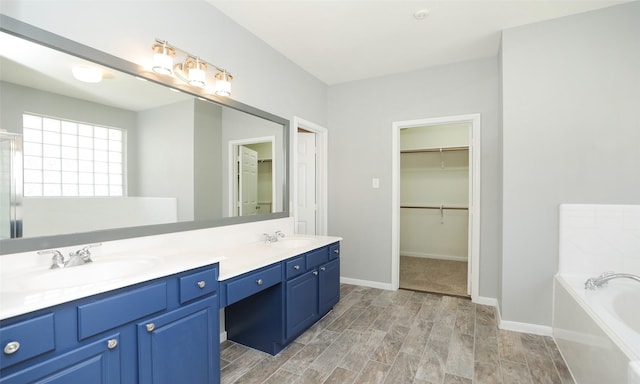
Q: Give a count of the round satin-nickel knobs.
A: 9